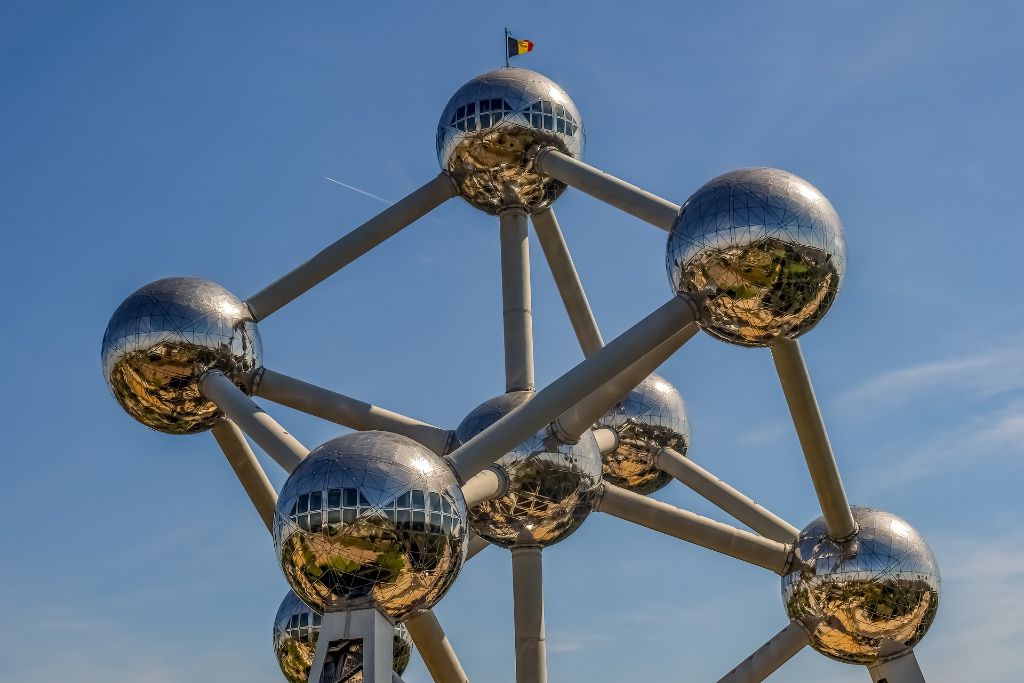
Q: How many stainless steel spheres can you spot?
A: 8